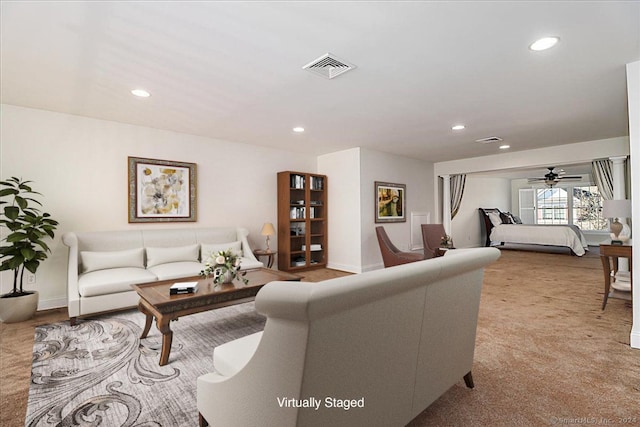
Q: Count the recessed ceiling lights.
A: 5